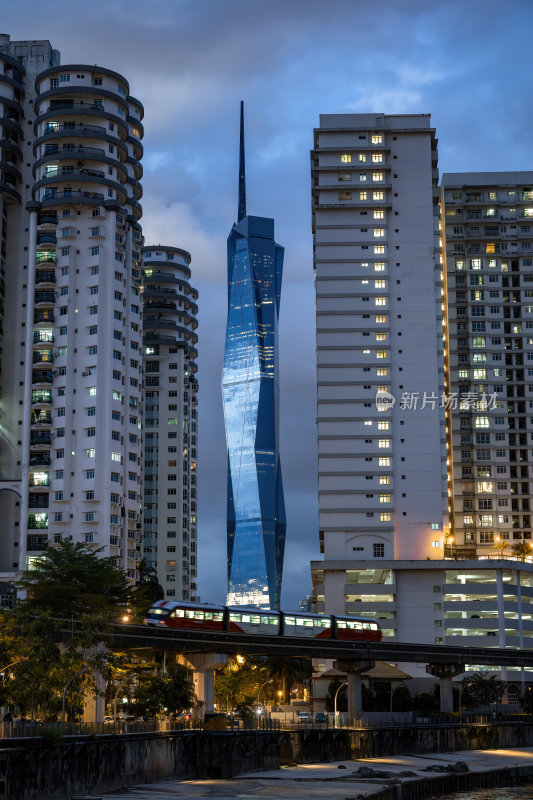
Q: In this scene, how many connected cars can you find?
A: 4